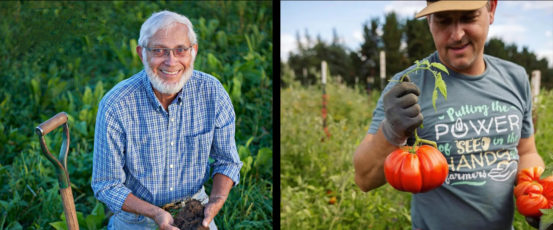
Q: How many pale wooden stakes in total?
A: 3